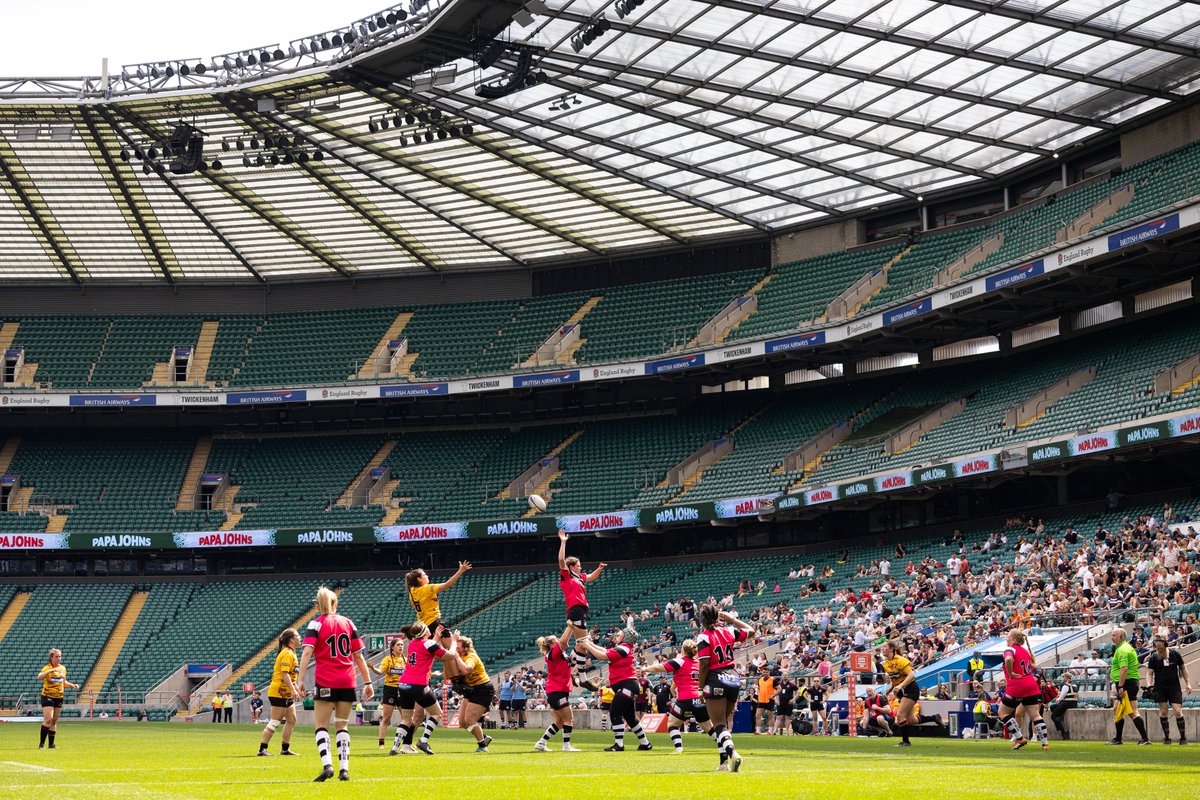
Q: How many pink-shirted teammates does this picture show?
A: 8